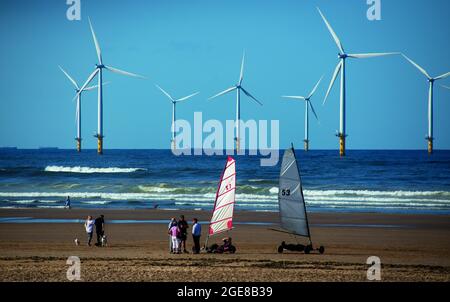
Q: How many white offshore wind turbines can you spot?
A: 7